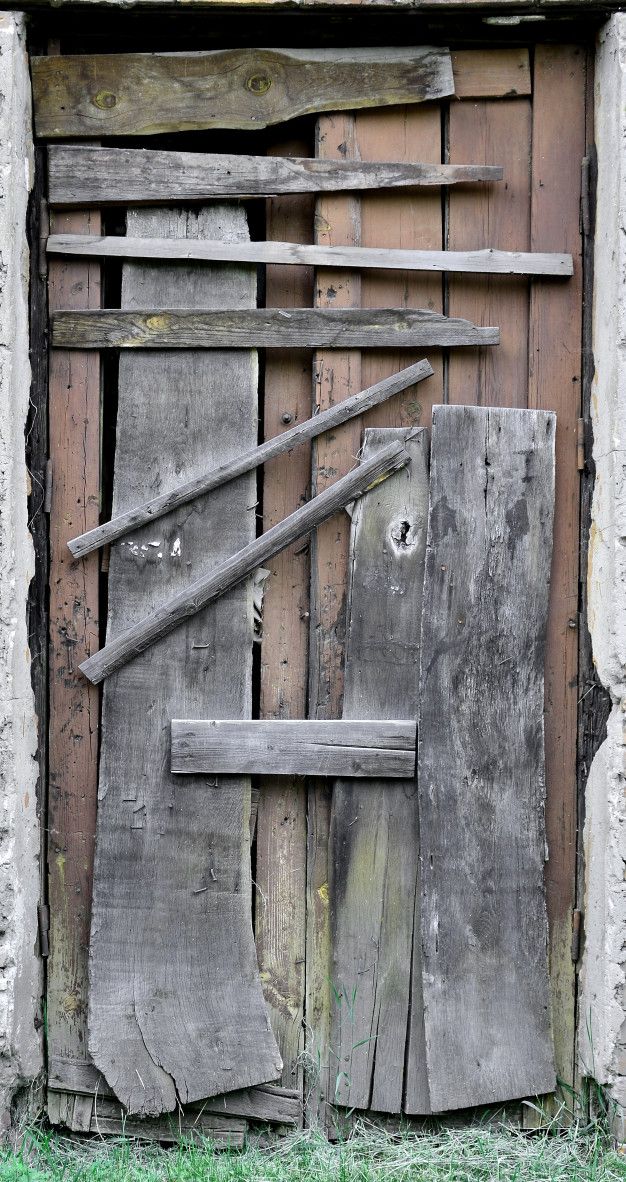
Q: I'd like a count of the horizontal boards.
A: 5